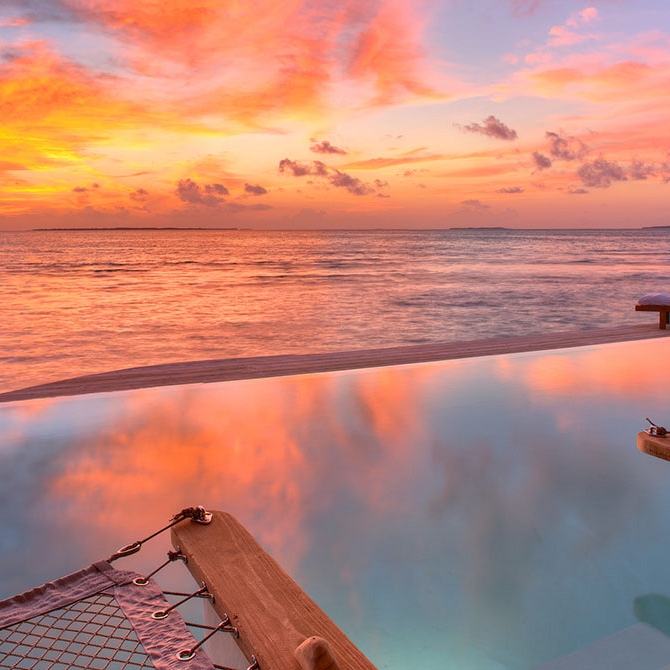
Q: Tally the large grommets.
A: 3